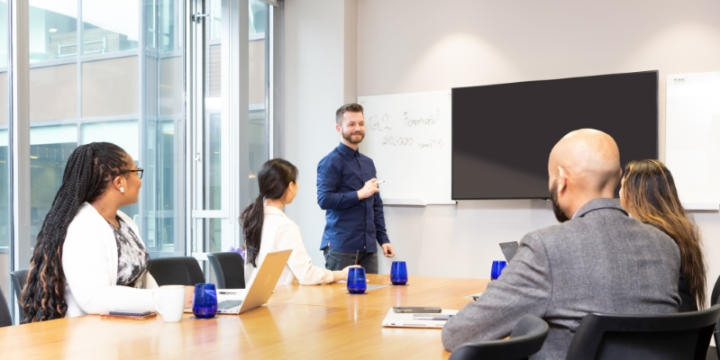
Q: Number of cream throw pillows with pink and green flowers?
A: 0